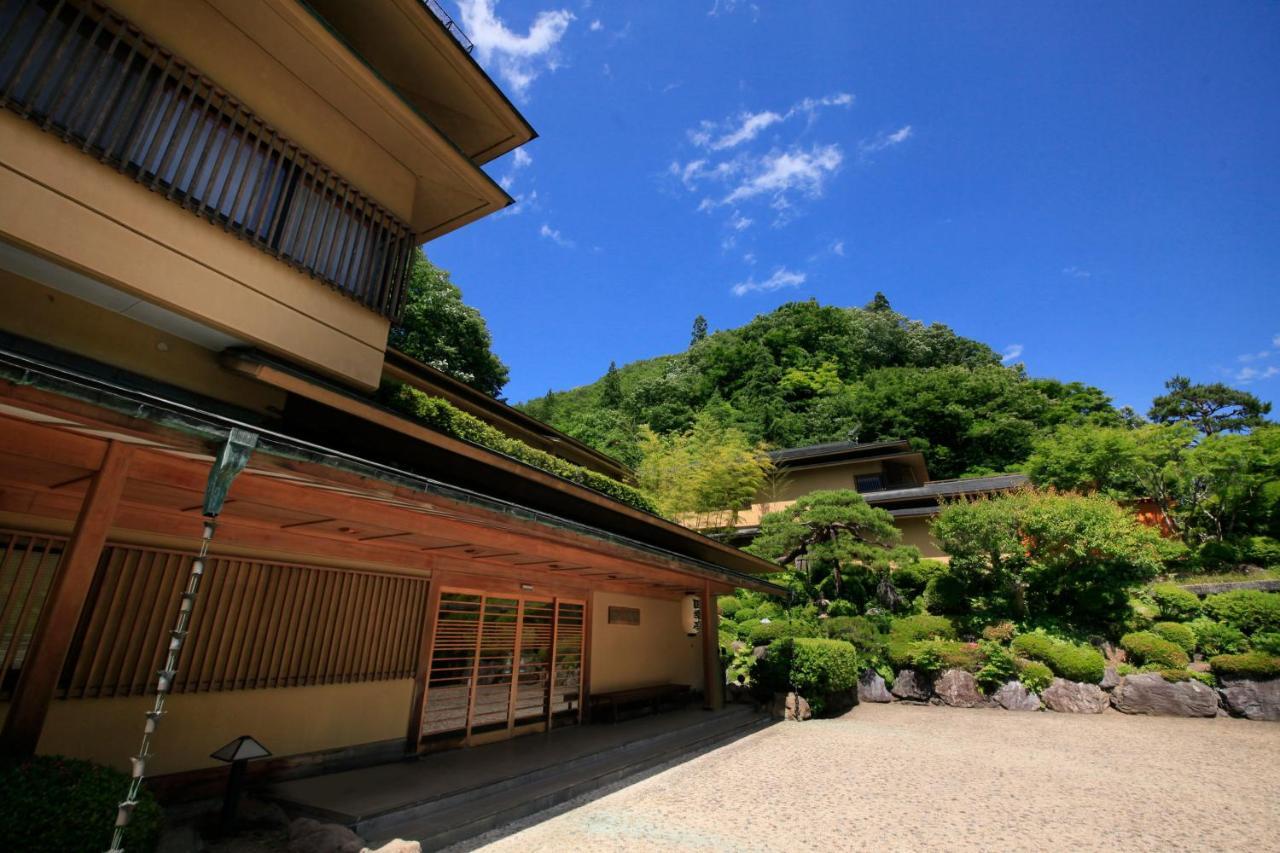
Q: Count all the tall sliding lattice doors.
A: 4